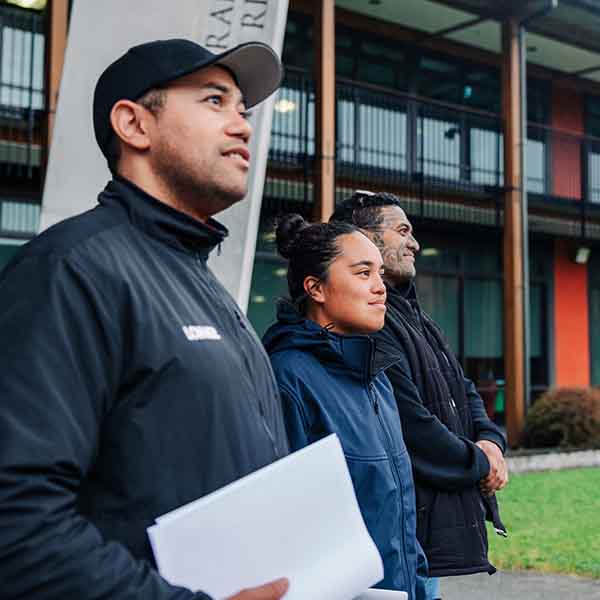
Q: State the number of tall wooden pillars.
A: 3